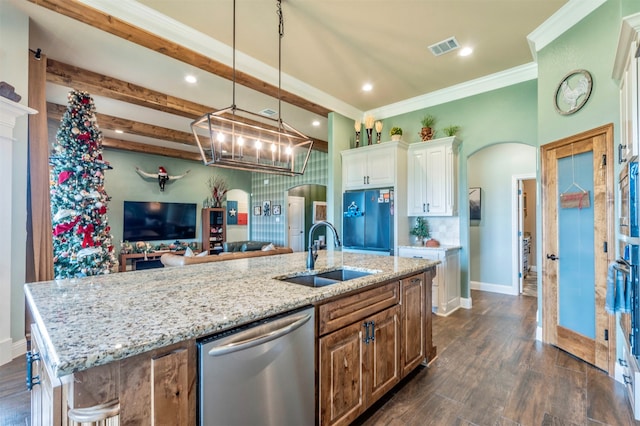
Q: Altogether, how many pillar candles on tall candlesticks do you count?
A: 3